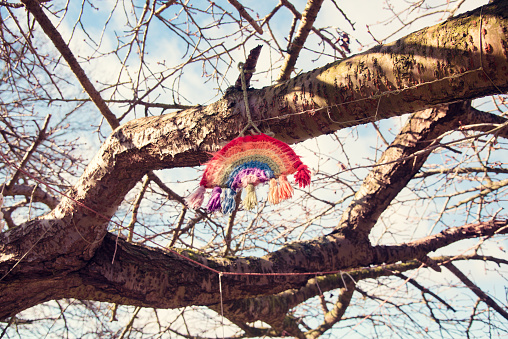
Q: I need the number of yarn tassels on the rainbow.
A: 7